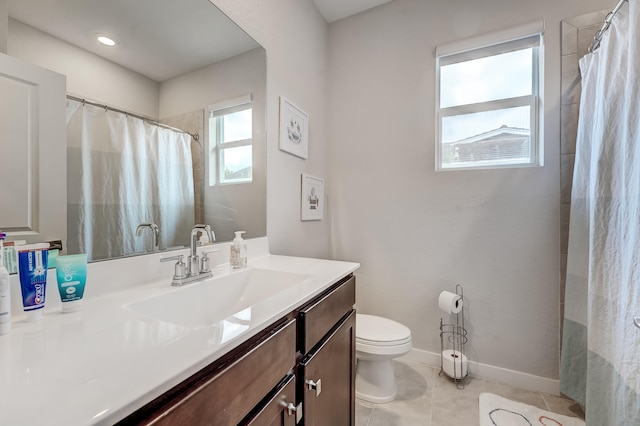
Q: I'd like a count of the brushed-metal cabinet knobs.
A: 2